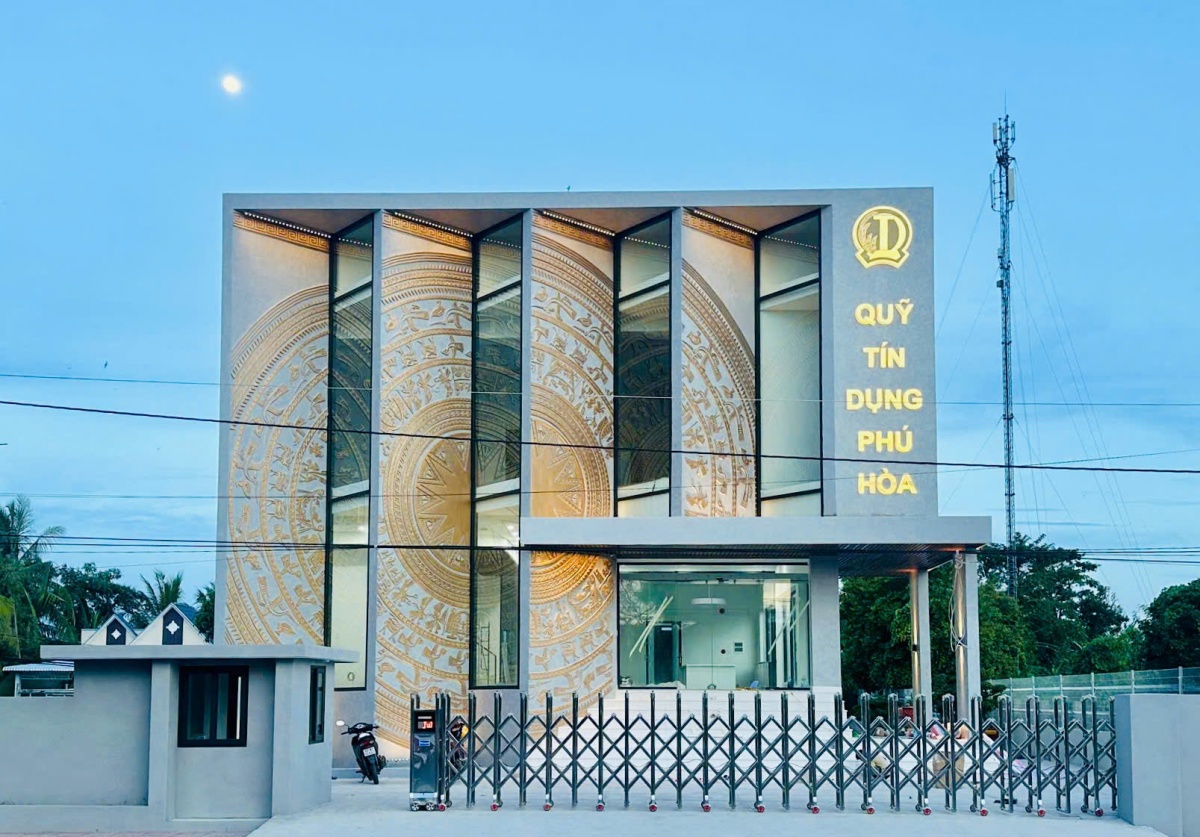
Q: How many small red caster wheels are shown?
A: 13